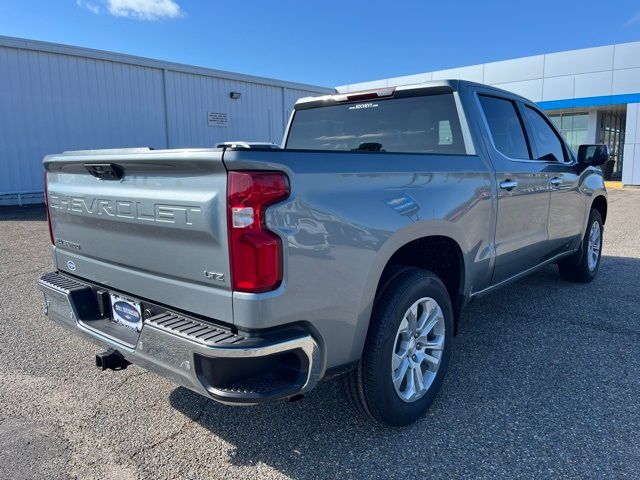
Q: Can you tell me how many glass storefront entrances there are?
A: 1